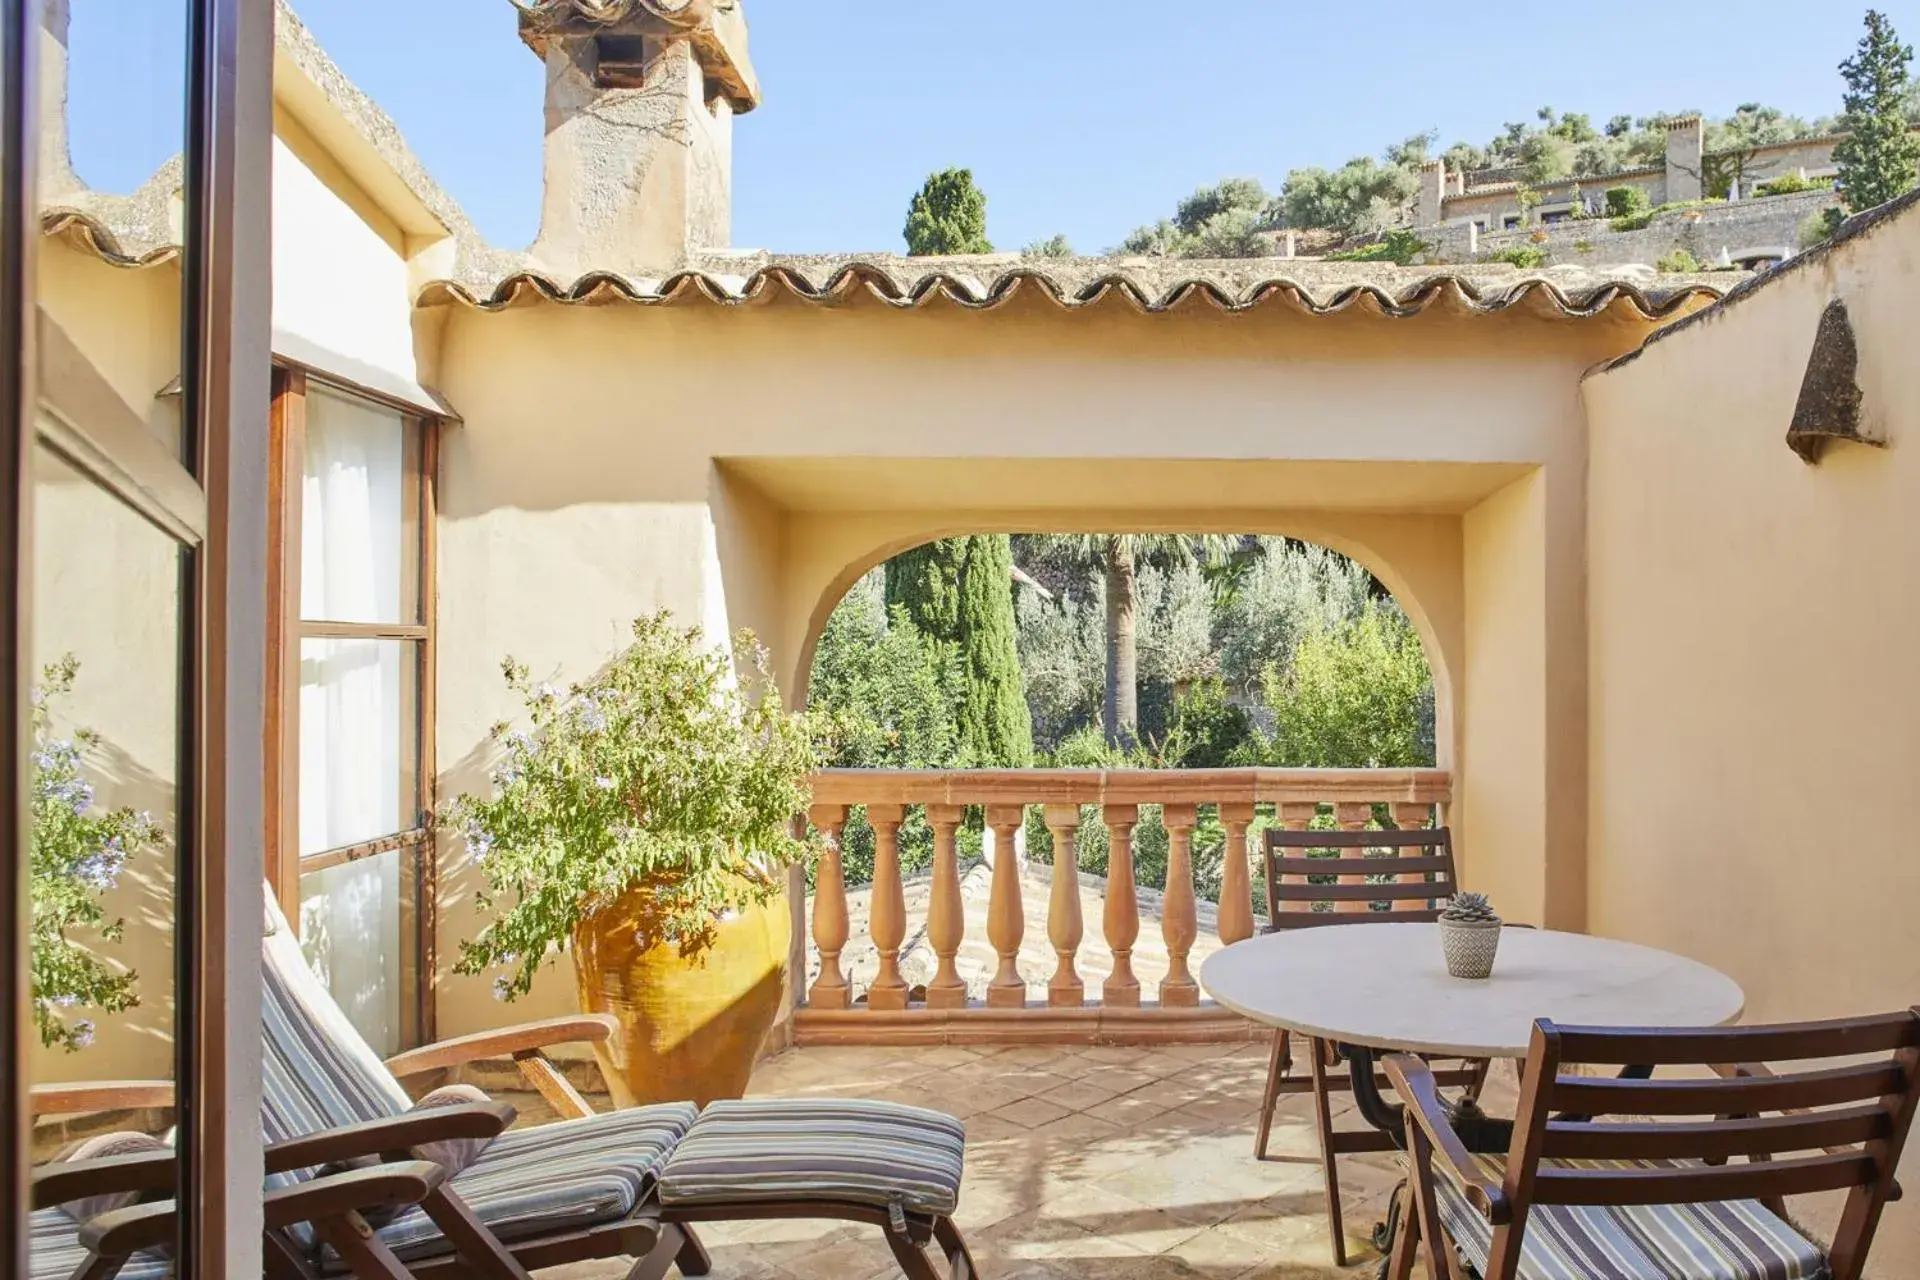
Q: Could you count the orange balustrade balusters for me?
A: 11